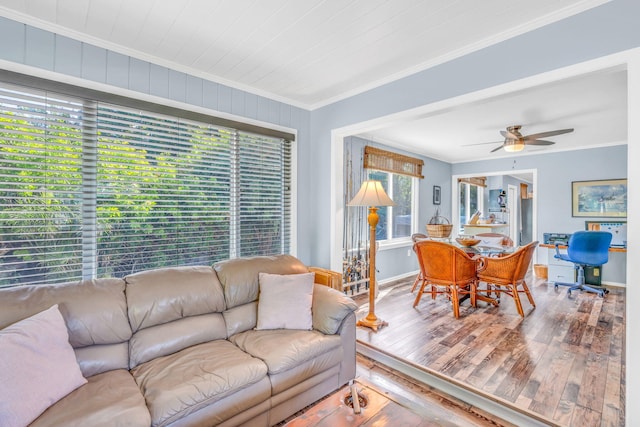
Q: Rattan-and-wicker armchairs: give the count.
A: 4